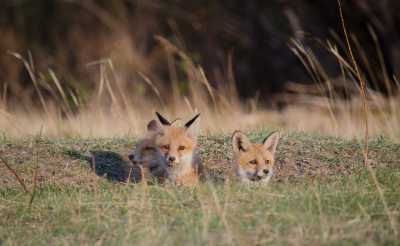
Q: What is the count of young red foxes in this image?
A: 3